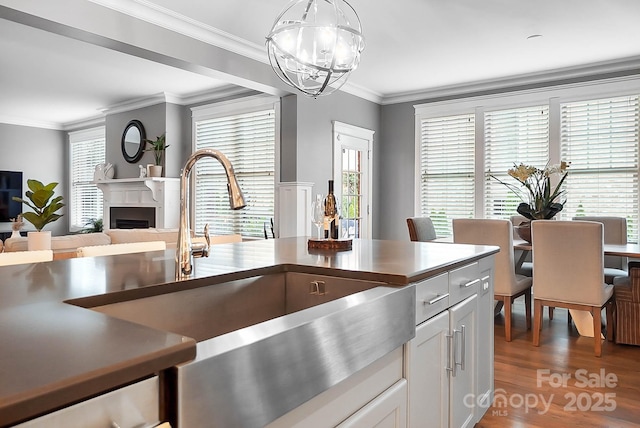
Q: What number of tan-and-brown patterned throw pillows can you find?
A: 0